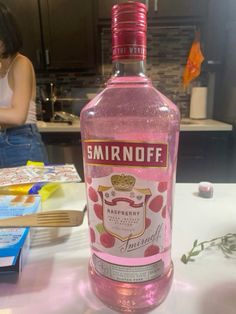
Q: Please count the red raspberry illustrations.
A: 10